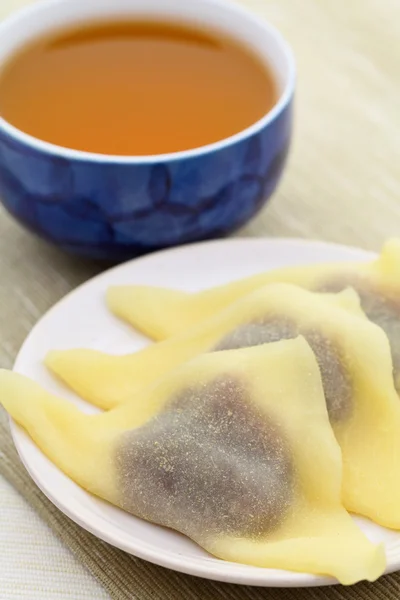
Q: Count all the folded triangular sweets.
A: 3